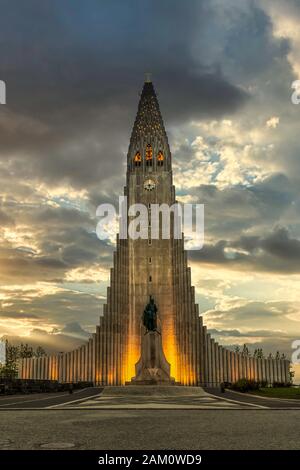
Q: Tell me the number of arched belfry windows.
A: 3